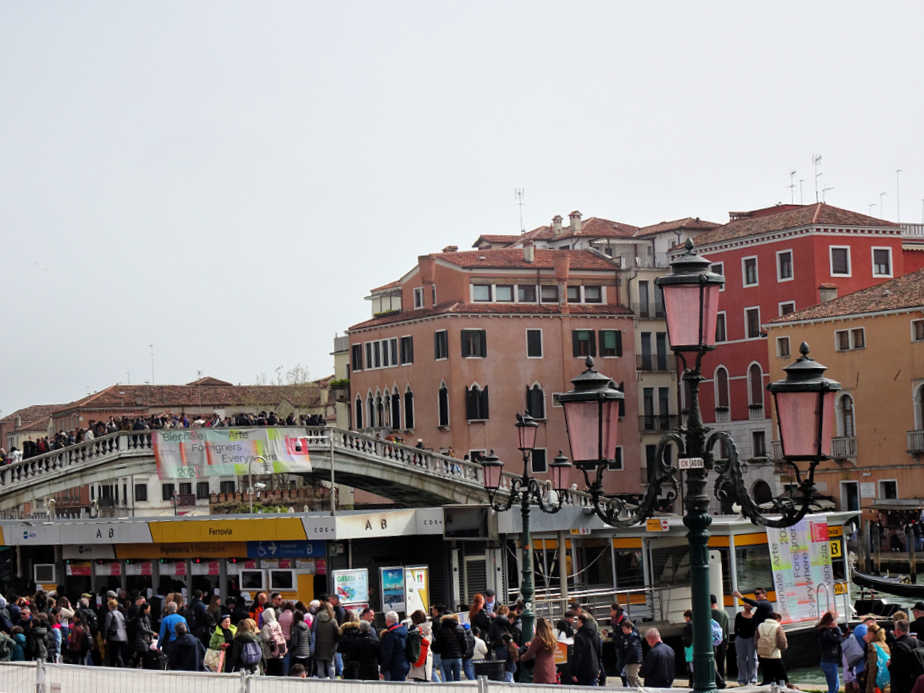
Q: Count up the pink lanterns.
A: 6